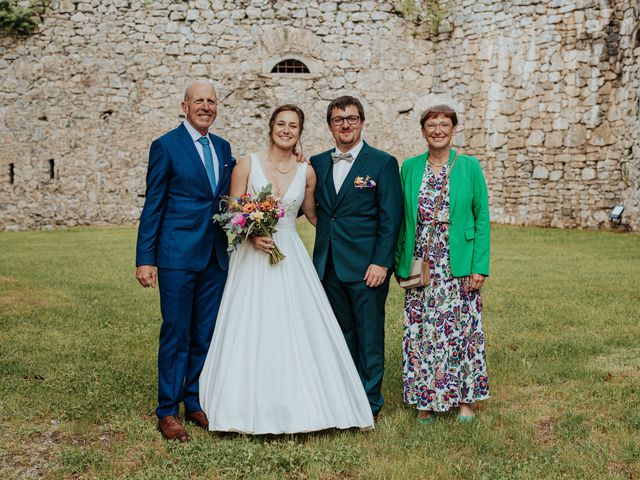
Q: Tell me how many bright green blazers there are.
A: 1